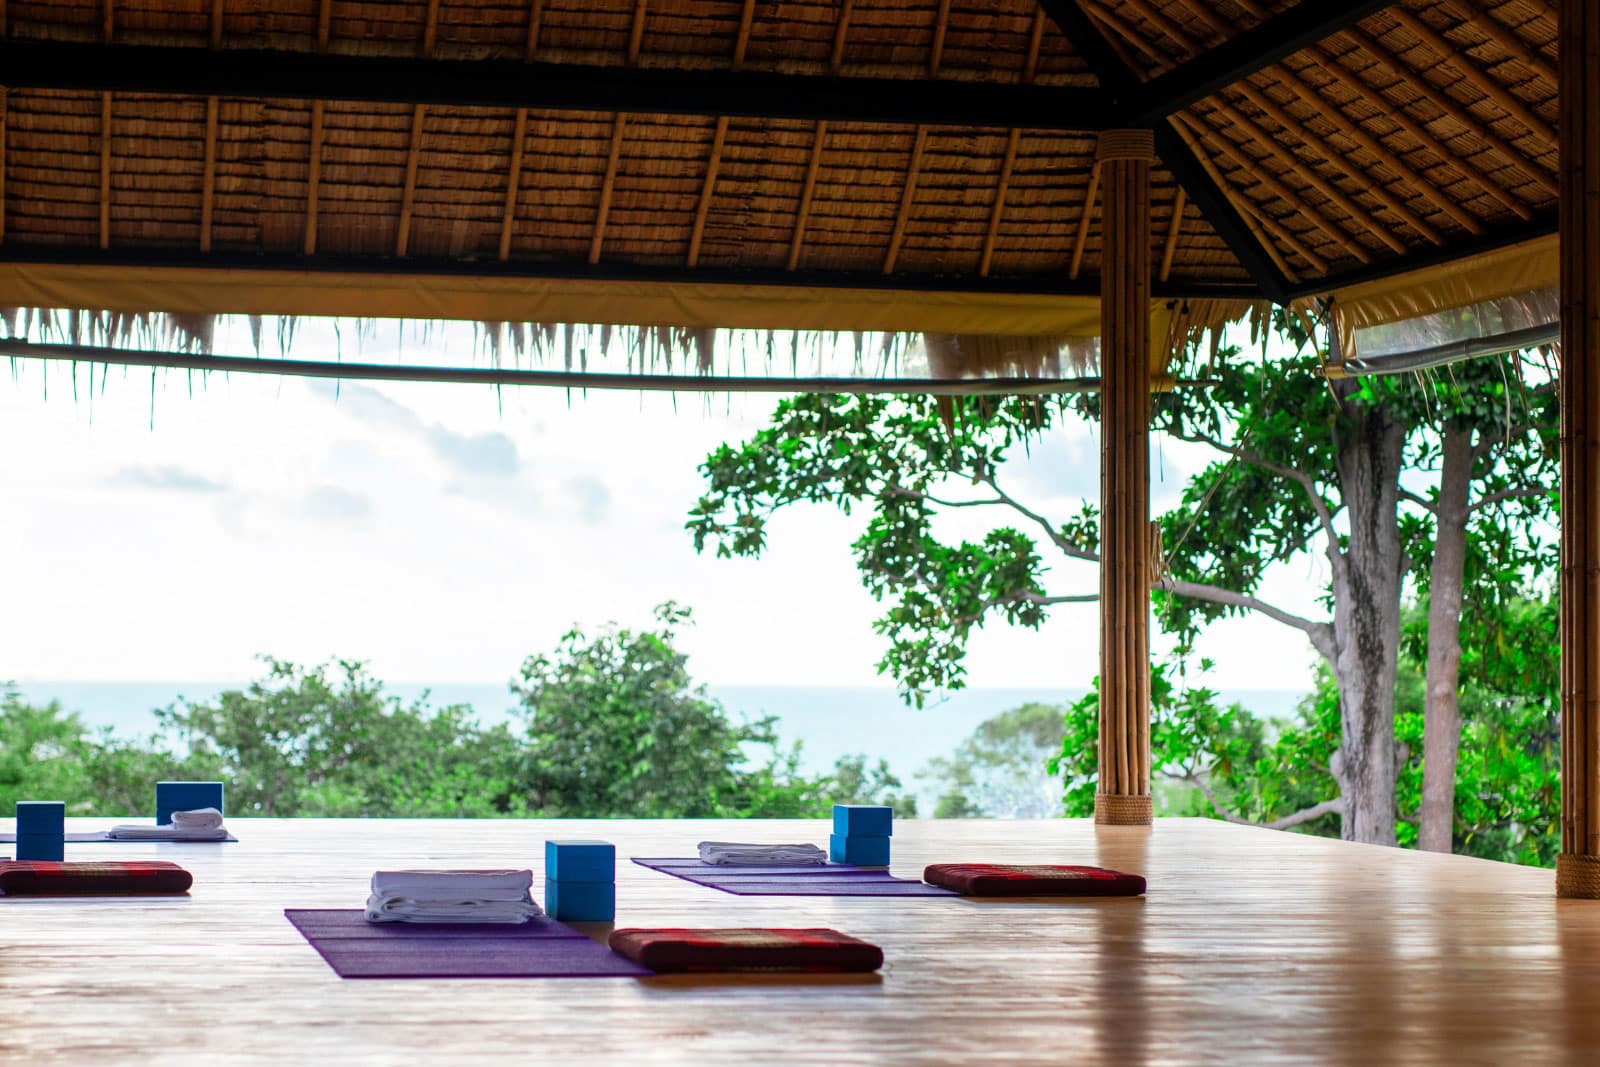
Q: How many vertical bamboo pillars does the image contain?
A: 2